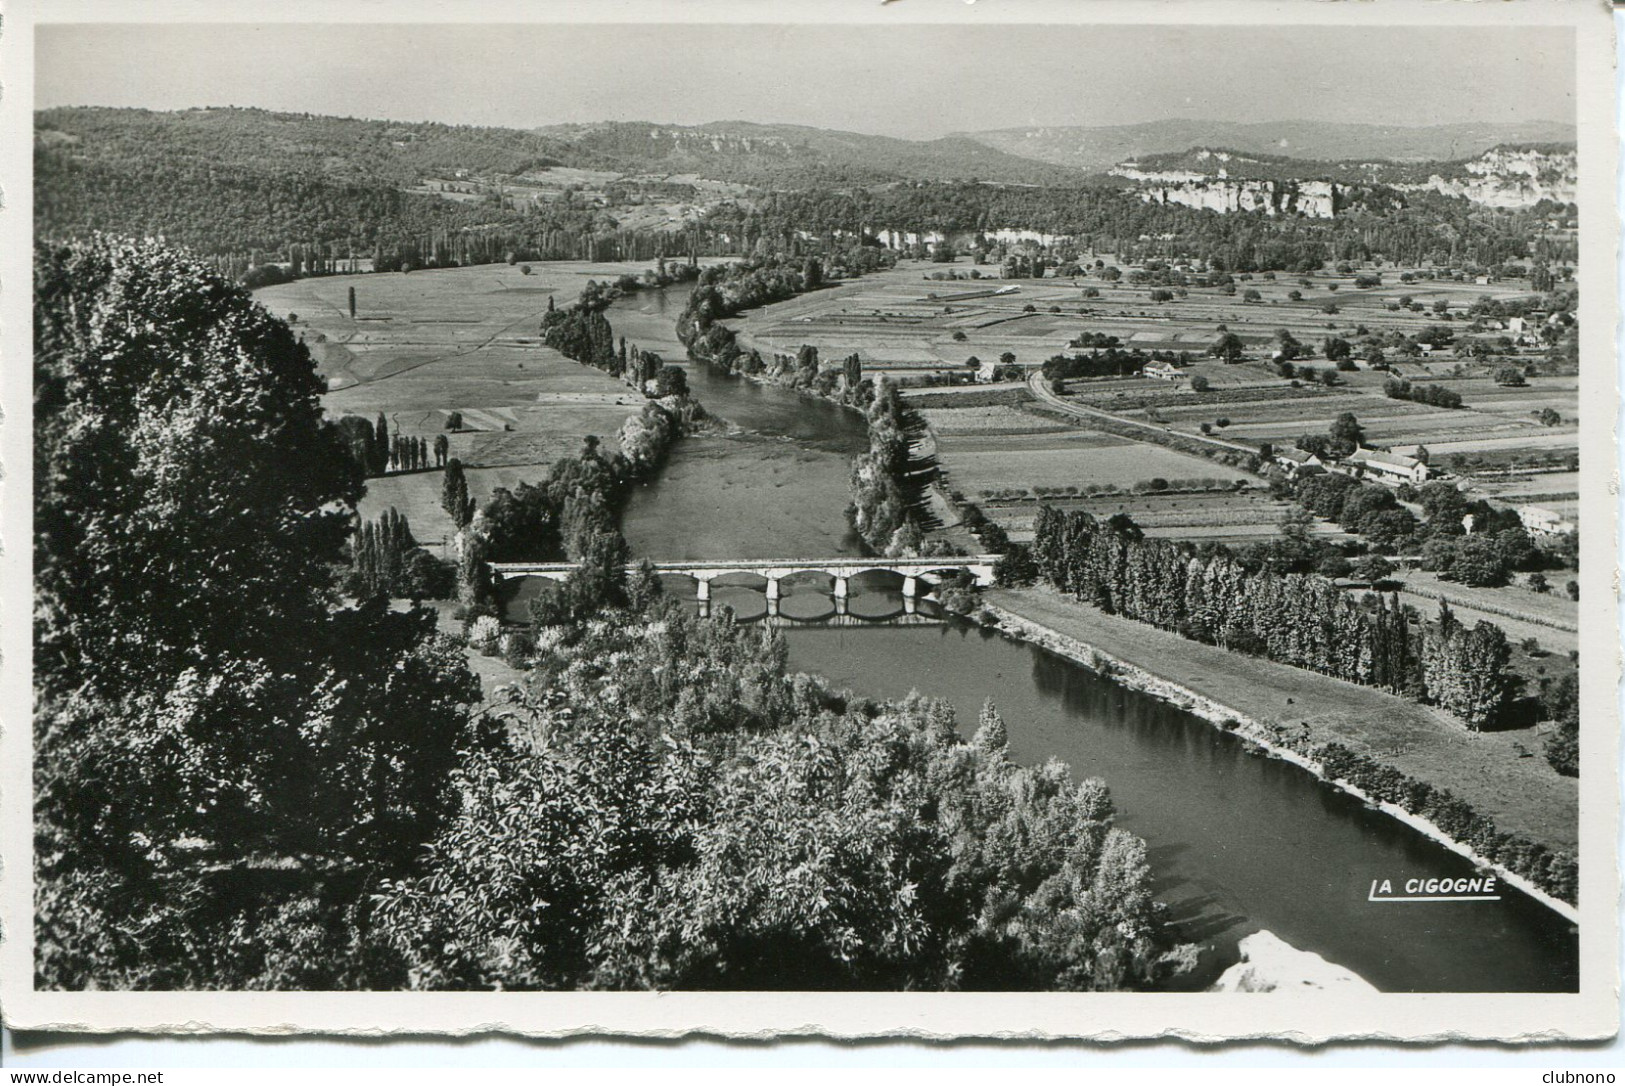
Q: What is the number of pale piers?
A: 4